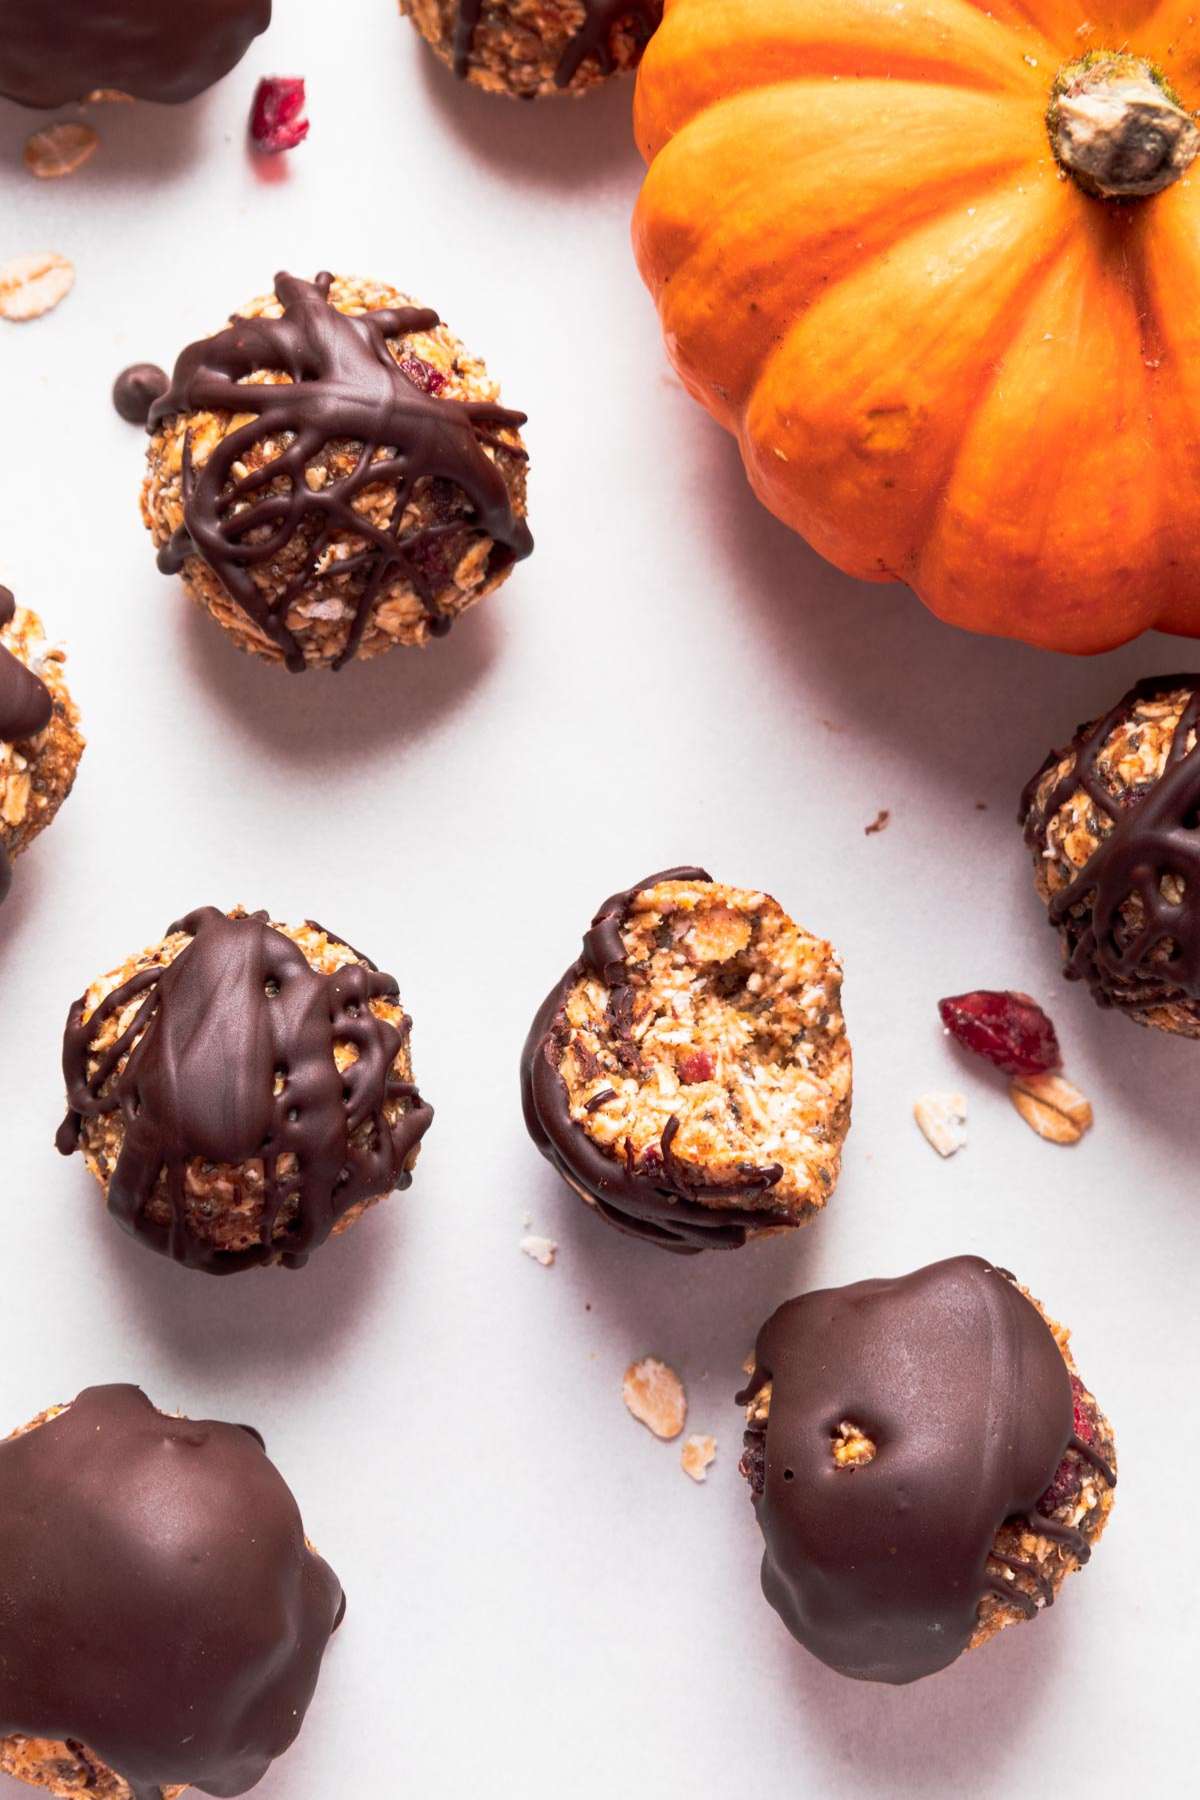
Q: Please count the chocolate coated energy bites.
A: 9